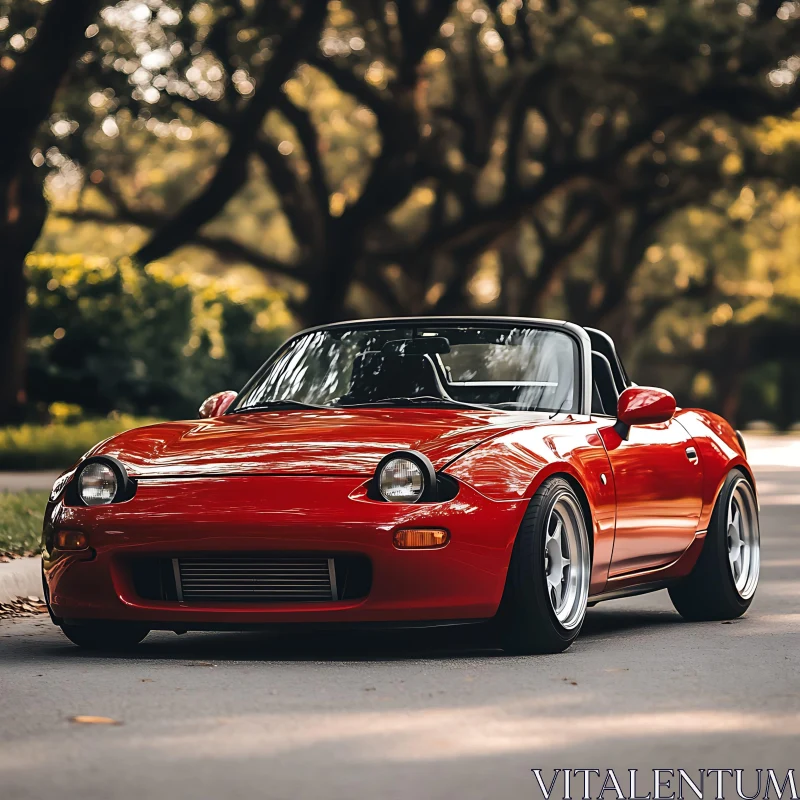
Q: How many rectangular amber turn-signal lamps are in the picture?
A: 2